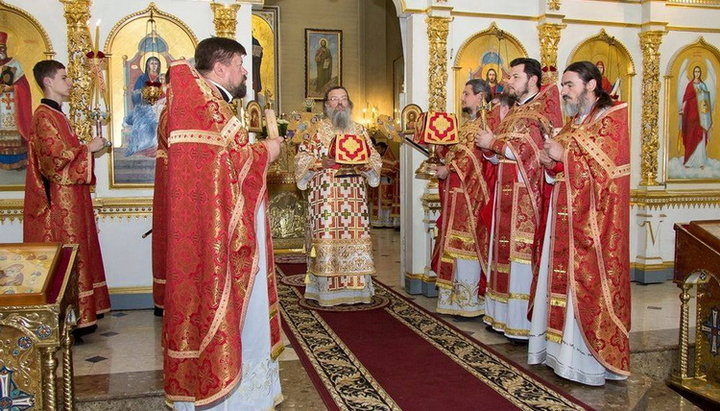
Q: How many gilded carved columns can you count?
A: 5